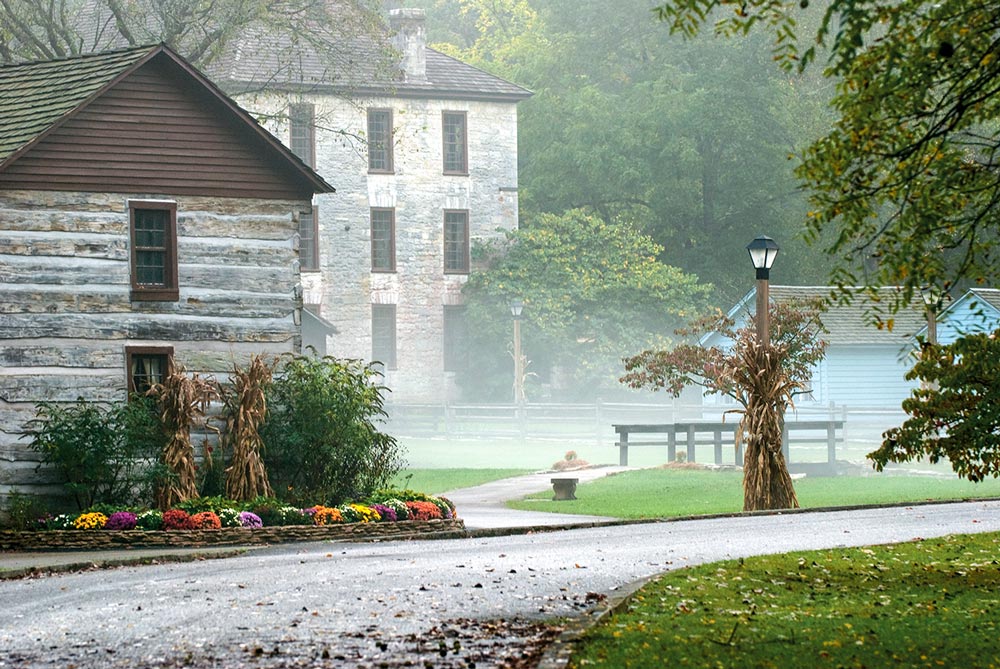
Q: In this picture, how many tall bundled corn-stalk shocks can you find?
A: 3